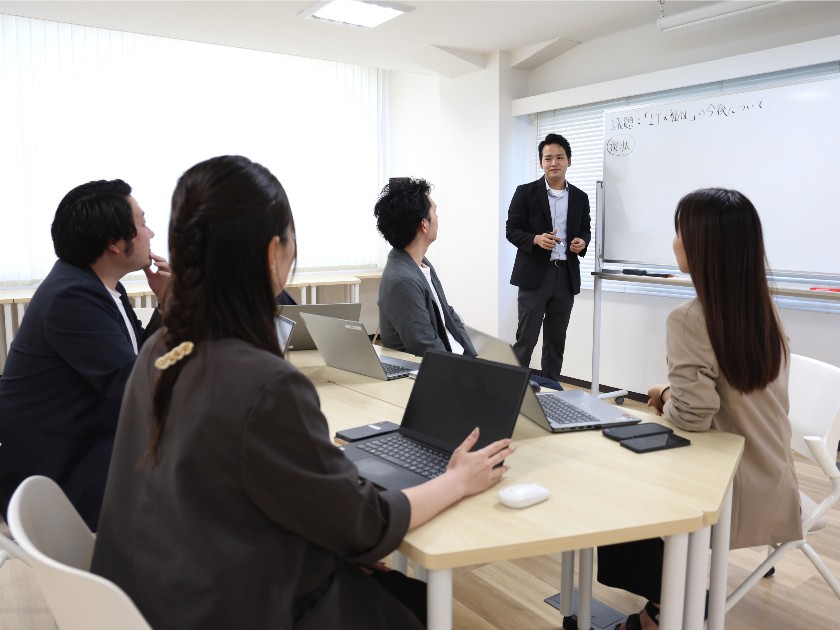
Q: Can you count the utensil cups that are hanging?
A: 0